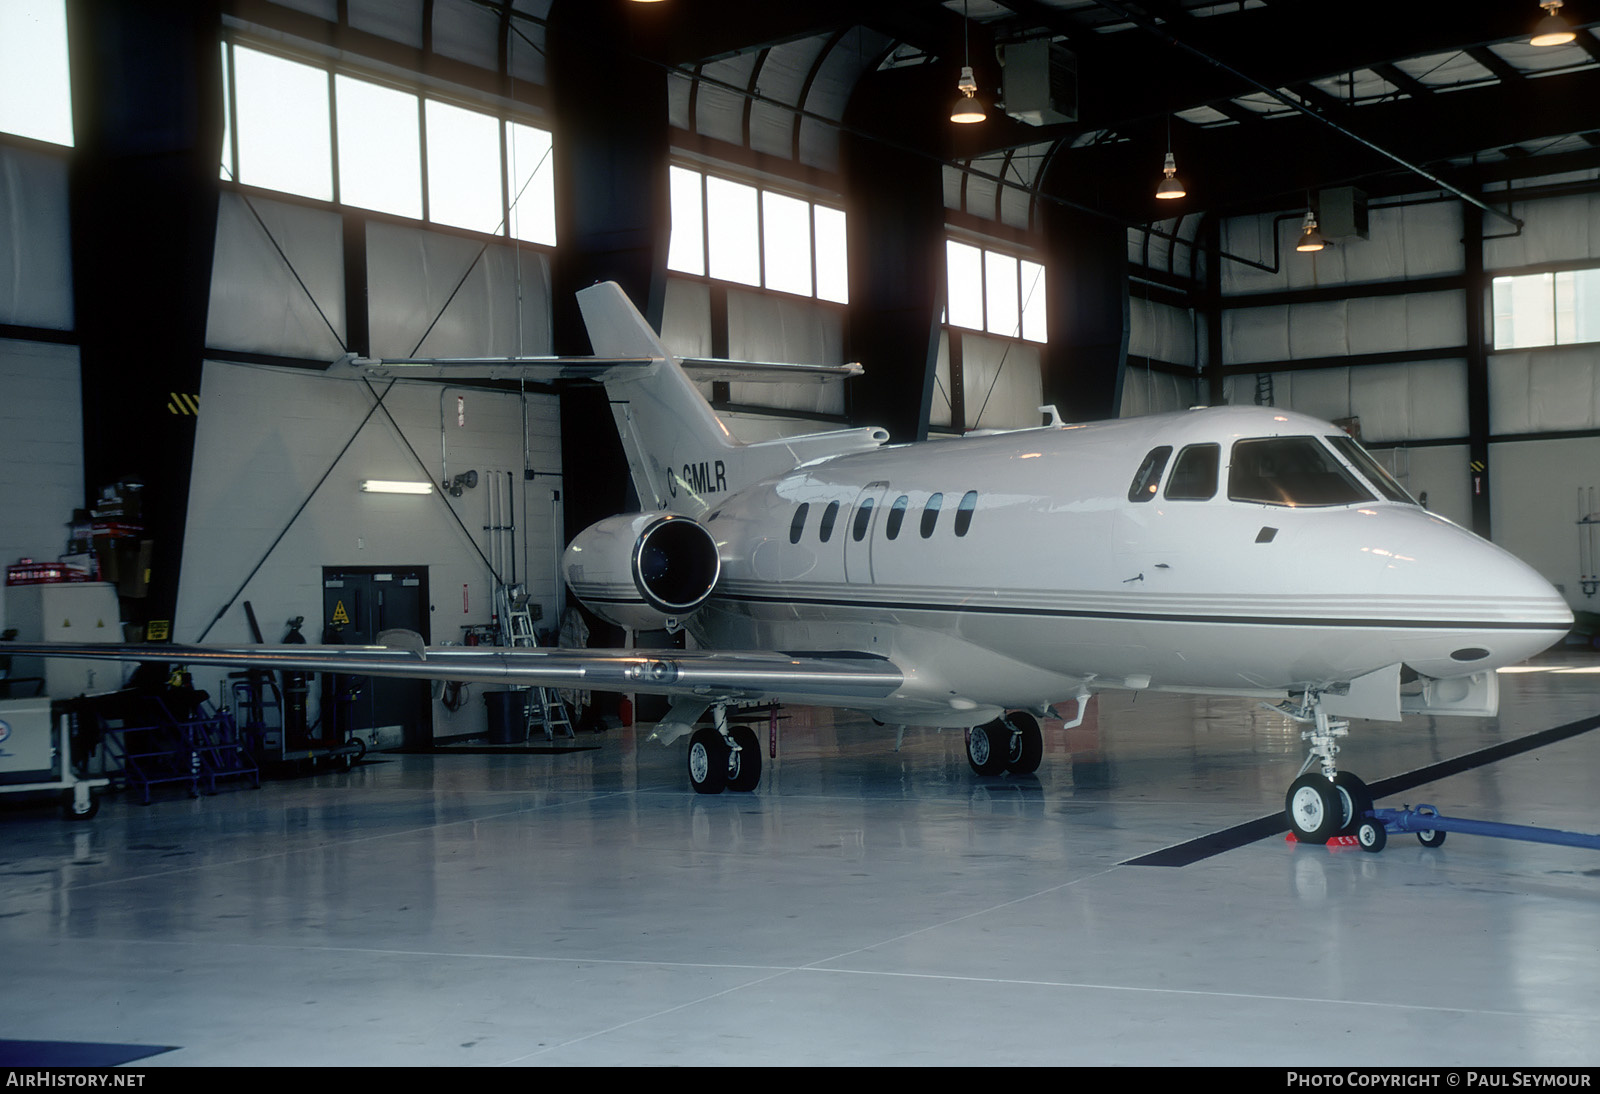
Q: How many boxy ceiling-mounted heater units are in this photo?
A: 2